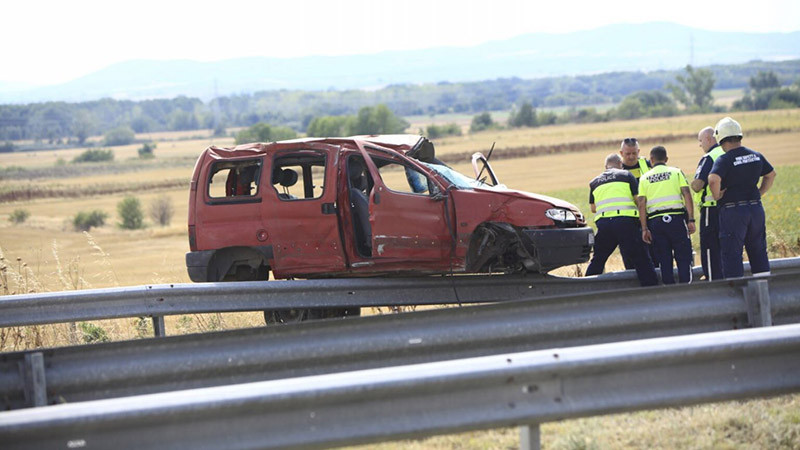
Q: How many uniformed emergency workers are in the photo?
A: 5